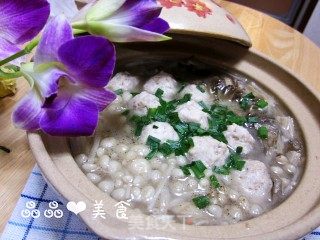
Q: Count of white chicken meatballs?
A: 9